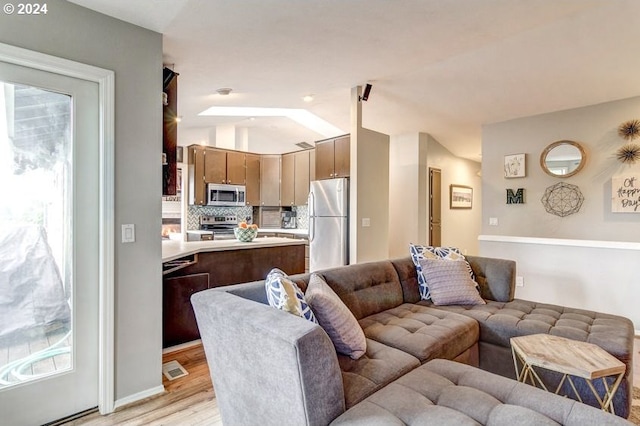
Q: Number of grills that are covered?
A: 1